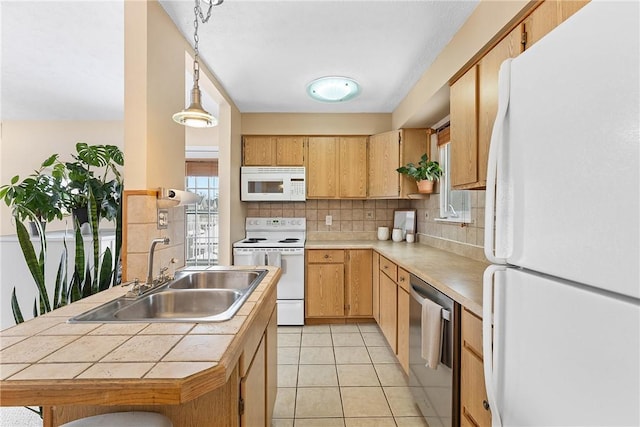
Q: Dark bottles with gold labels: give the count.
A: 0